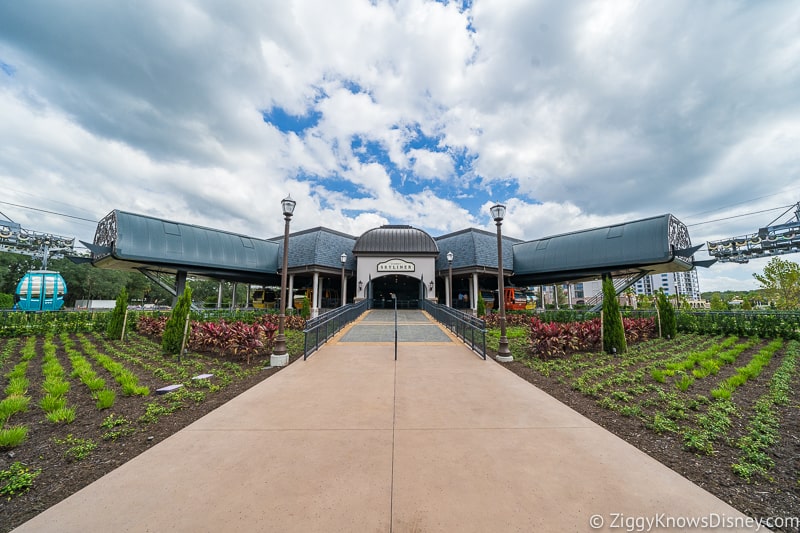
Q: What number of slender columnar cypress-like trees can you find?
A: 6